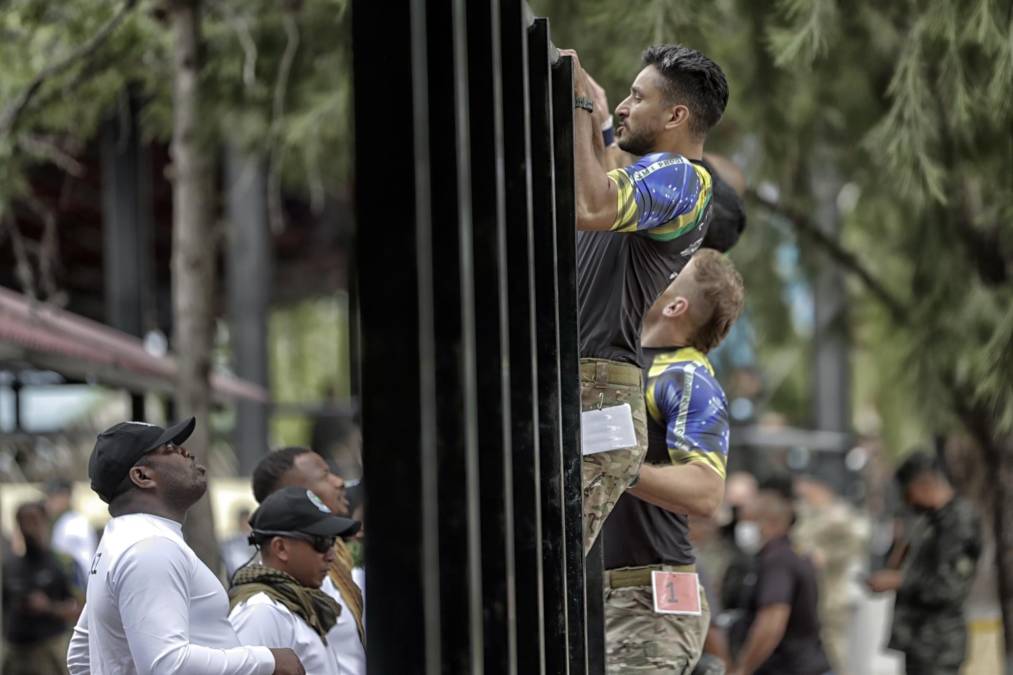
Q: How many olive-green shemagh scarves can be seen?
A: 1